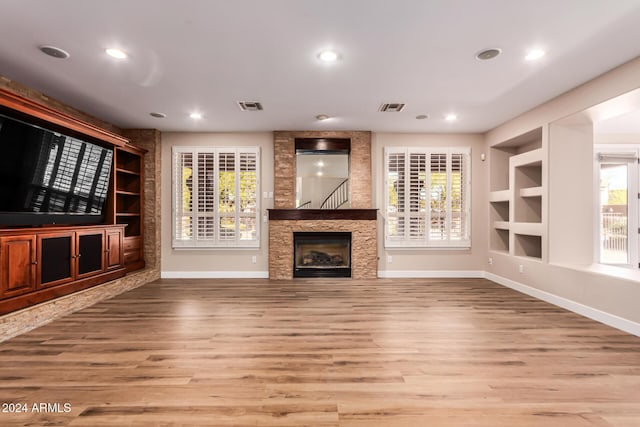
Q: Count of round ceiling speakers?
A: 4